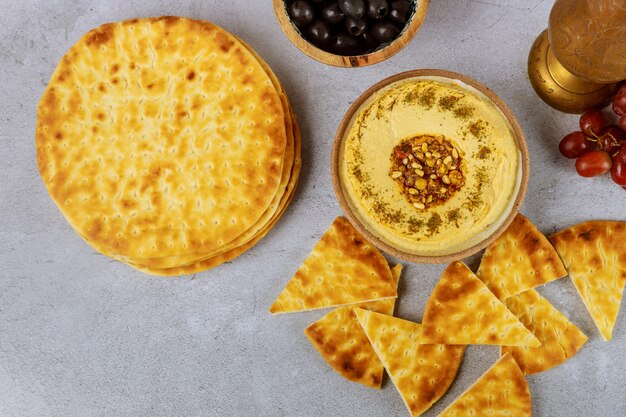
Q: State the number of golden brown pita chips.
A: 8